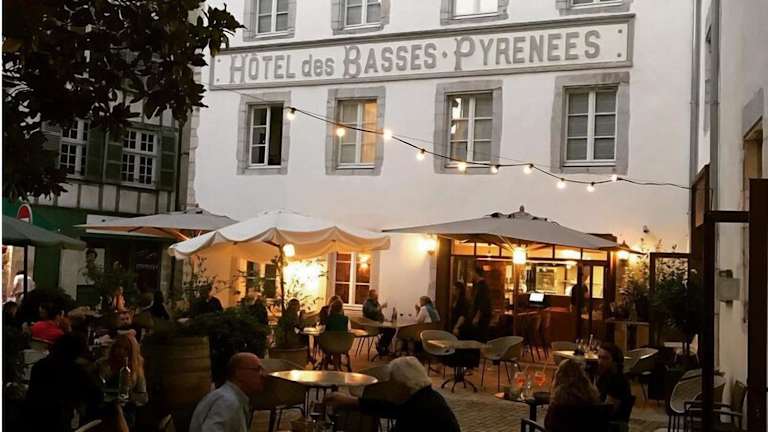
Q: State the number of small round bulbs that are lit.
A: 10